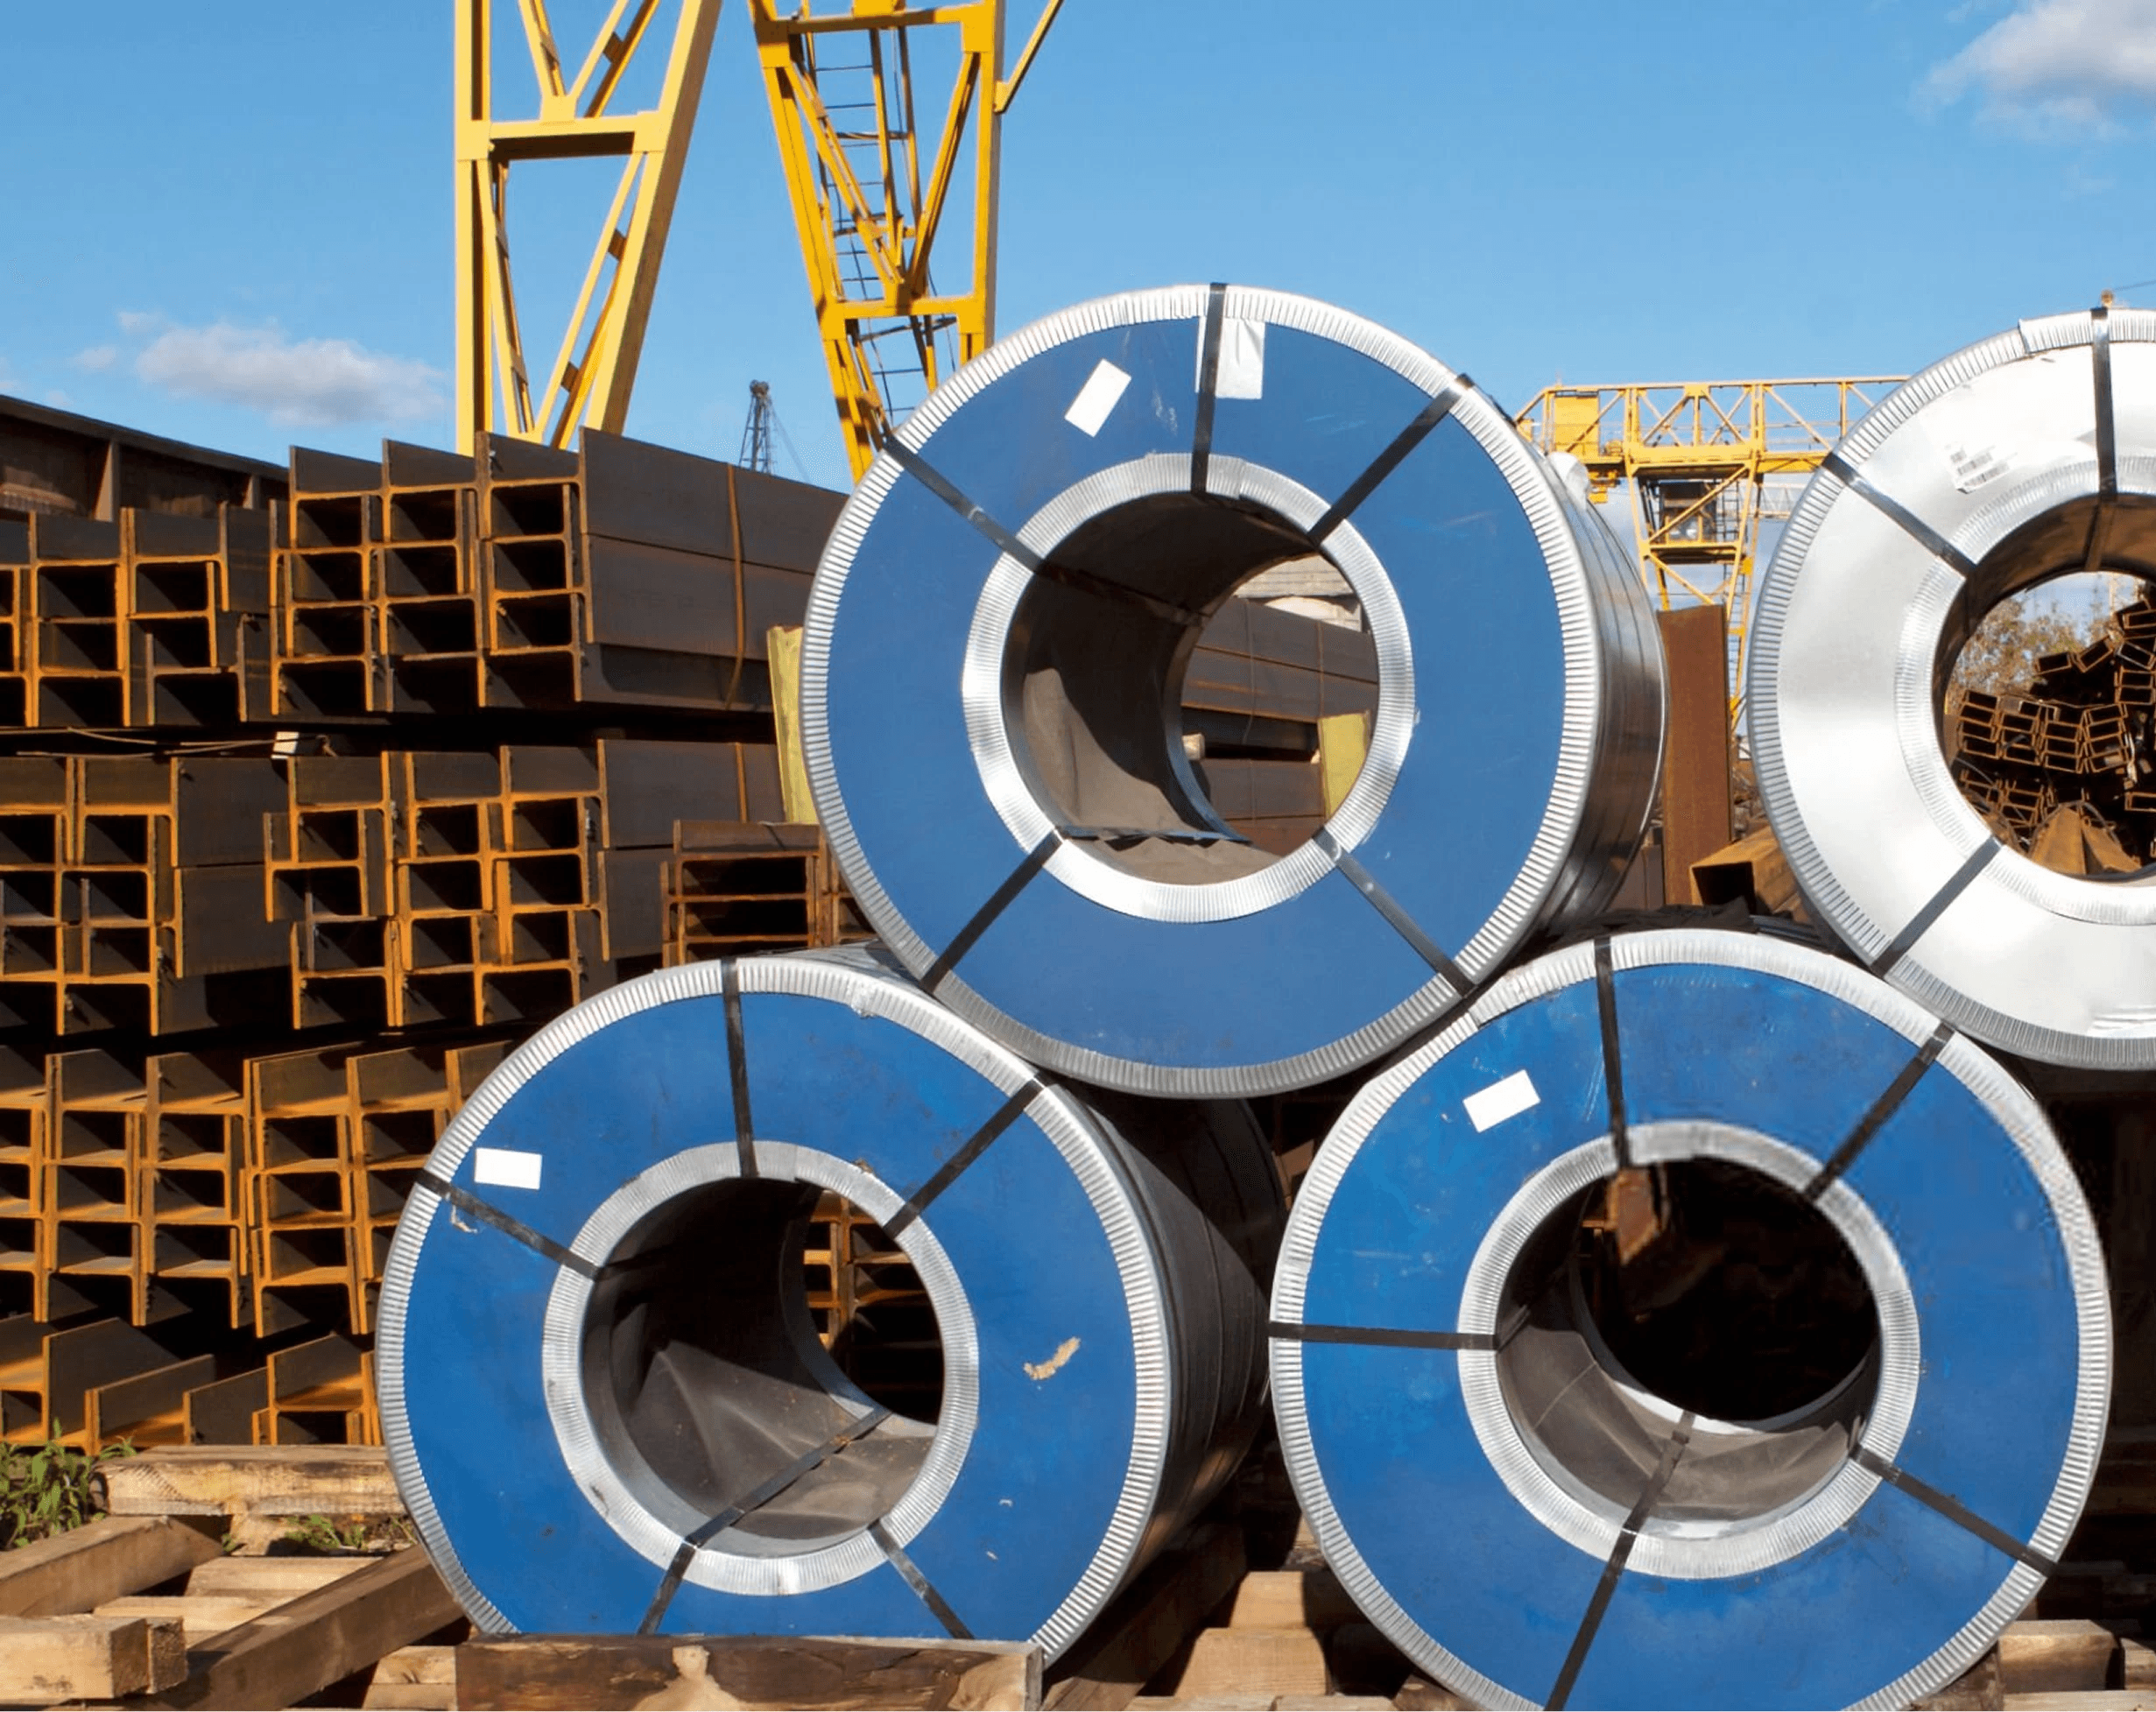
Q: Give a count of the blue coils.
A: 3